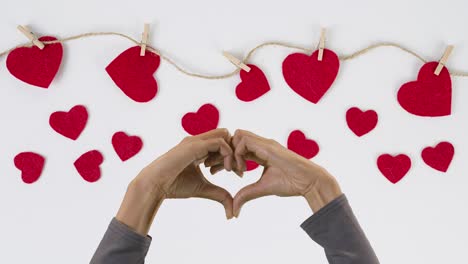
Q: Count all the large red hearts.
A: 4